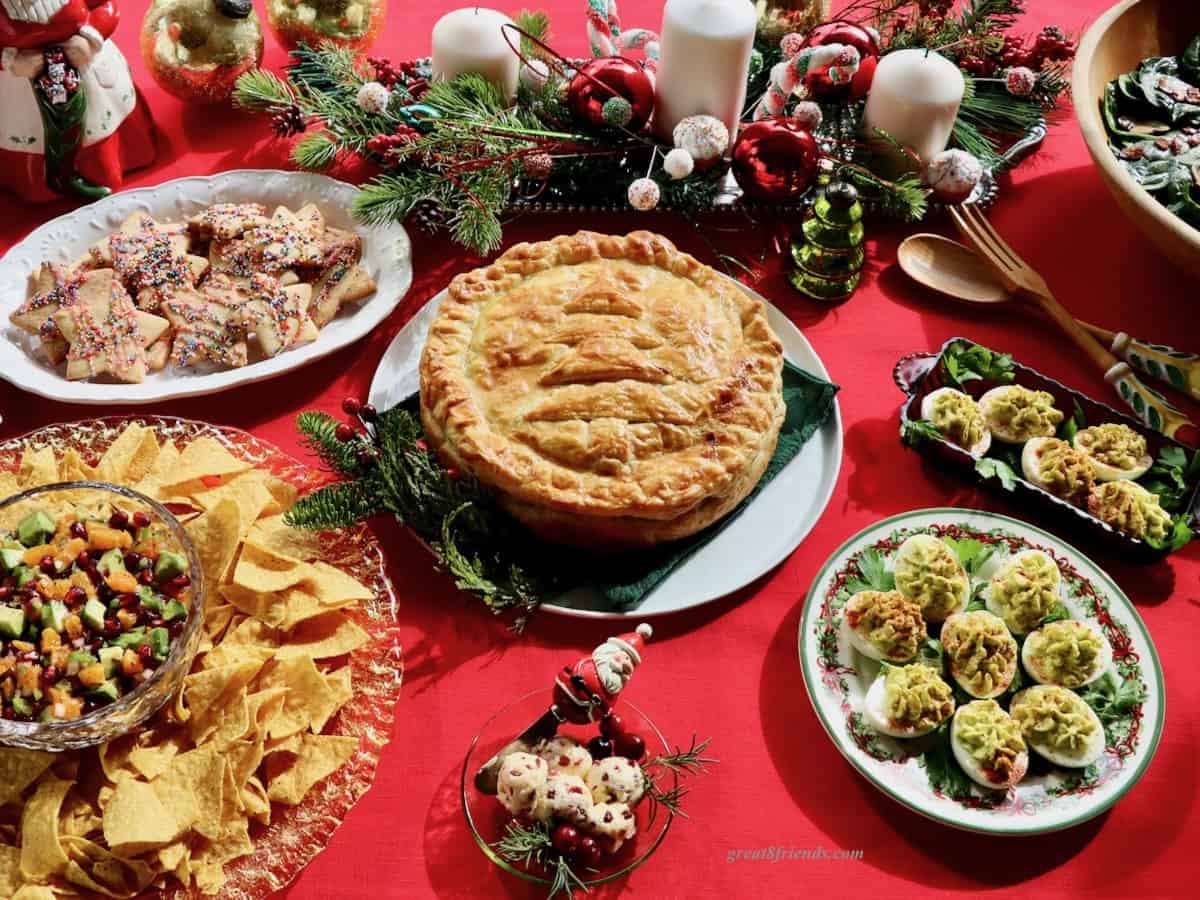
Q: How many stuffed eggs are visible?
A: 13